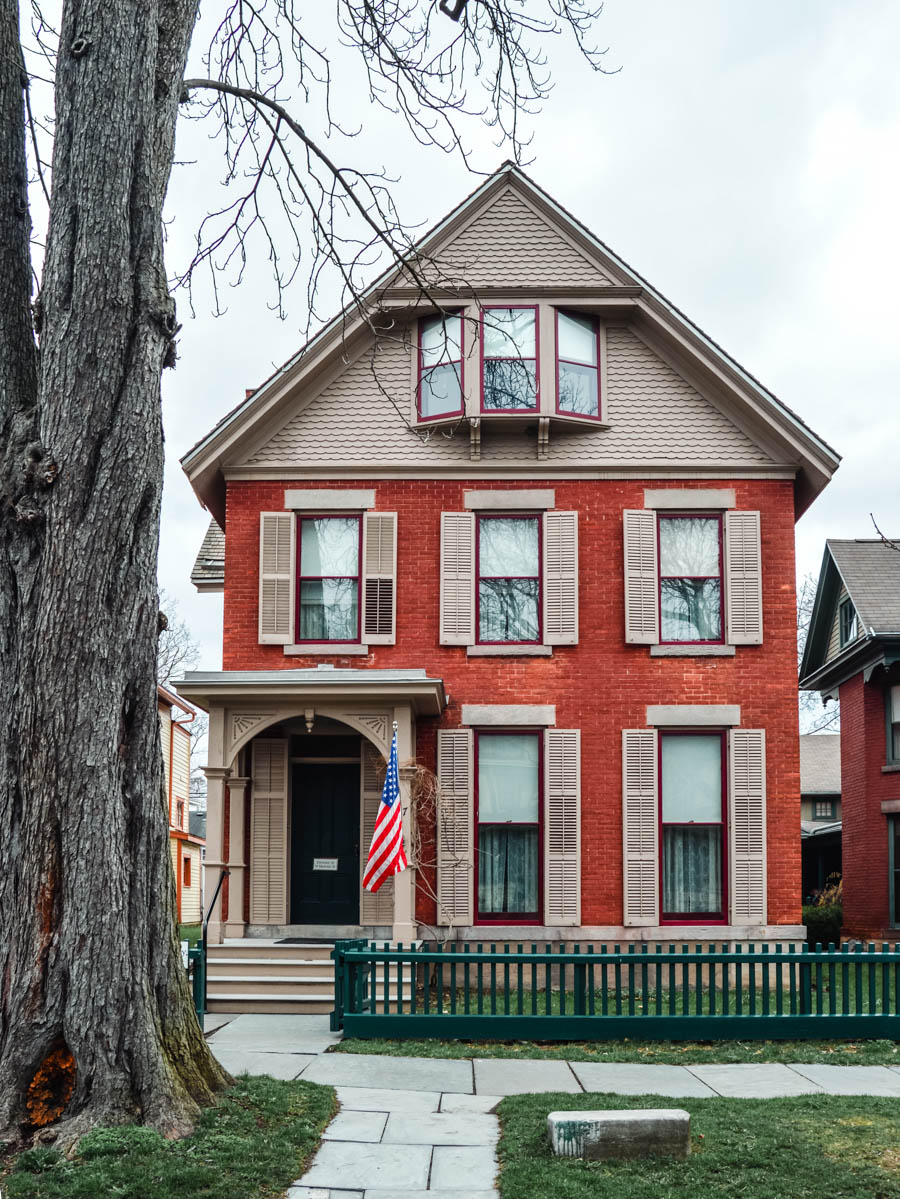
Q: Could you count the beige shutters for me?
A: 12